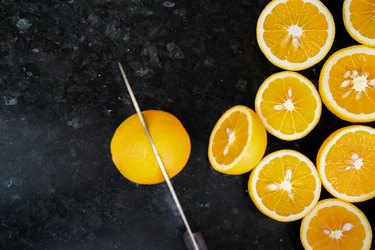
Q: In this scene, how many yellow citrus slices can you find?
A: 8